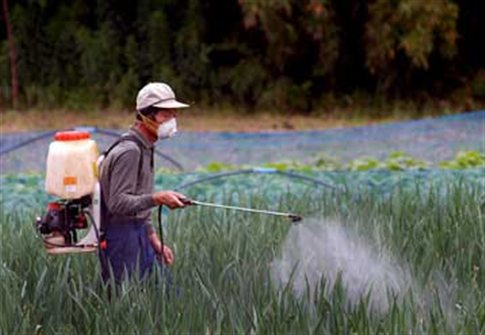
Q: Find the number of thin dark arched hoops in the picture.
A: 2